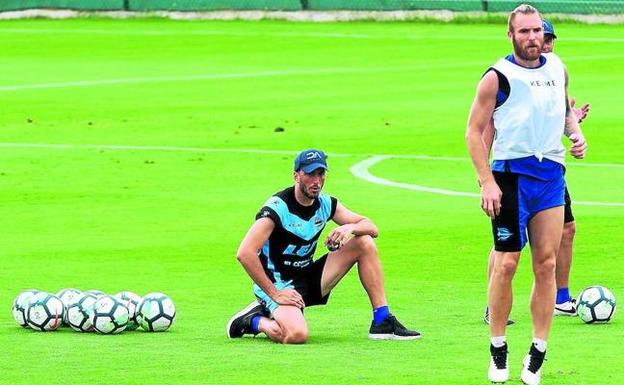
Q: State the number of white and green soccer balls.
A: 9